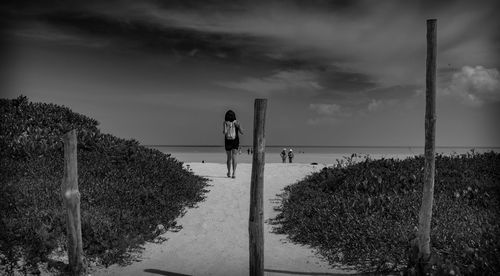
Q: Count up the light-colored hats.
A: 2